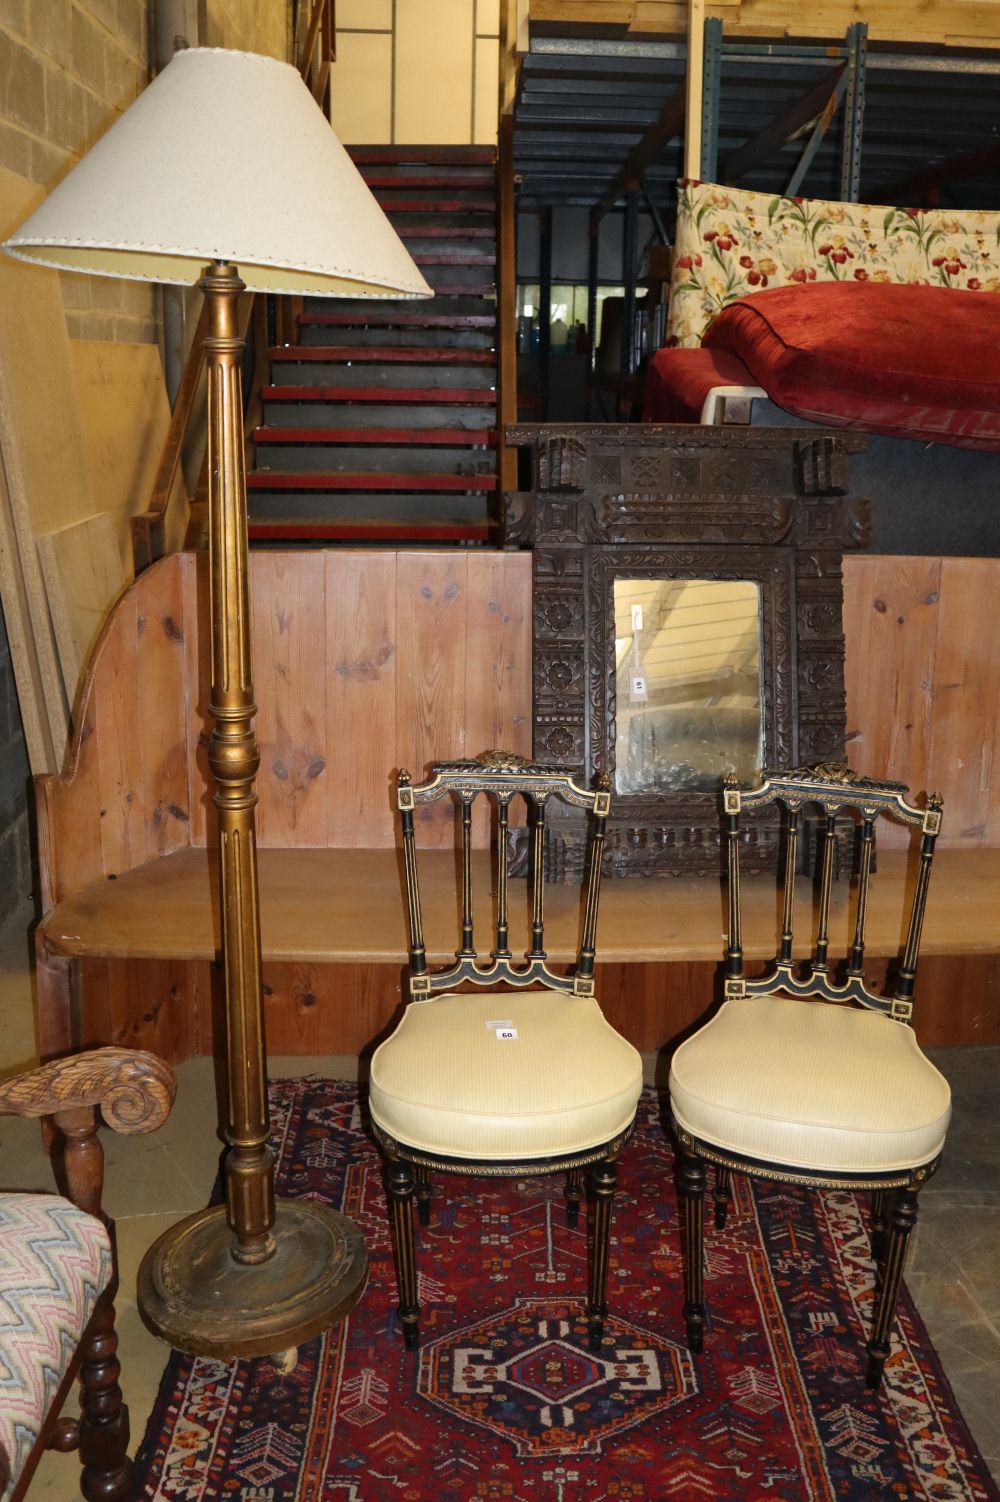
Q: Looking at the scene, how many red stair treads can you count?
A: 12